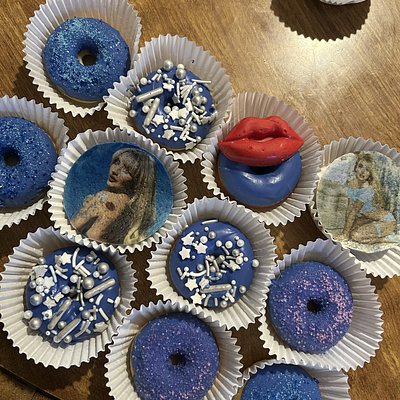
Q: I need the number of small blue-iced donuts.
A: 9